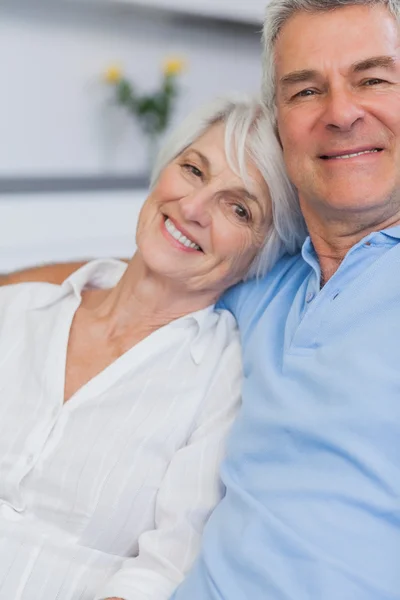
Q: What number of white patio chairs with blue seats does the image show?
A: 0